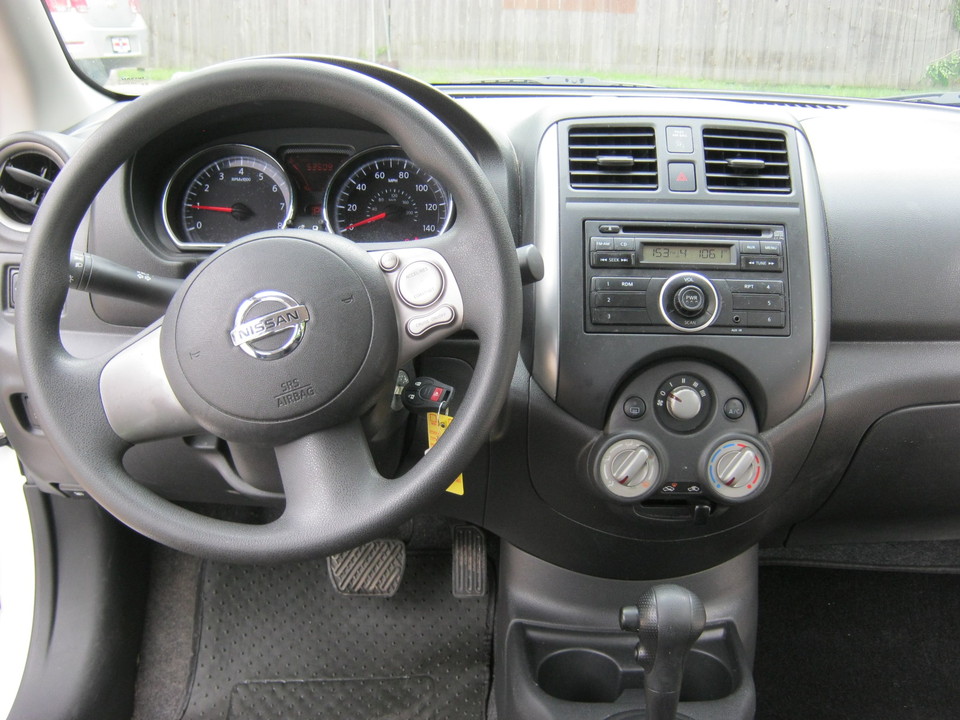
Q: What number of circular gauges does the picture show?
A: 2